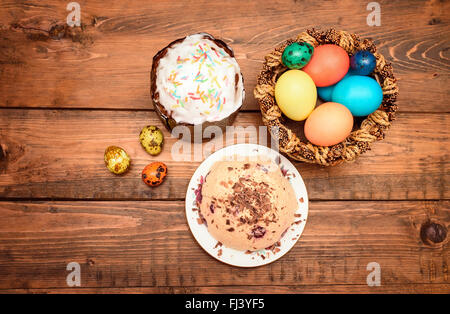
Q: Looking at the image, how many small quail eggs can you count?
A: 5